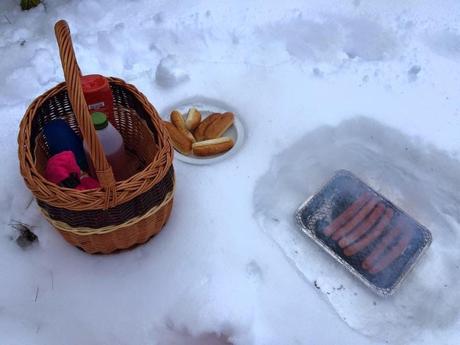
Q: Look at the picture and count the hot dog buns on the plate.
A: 6